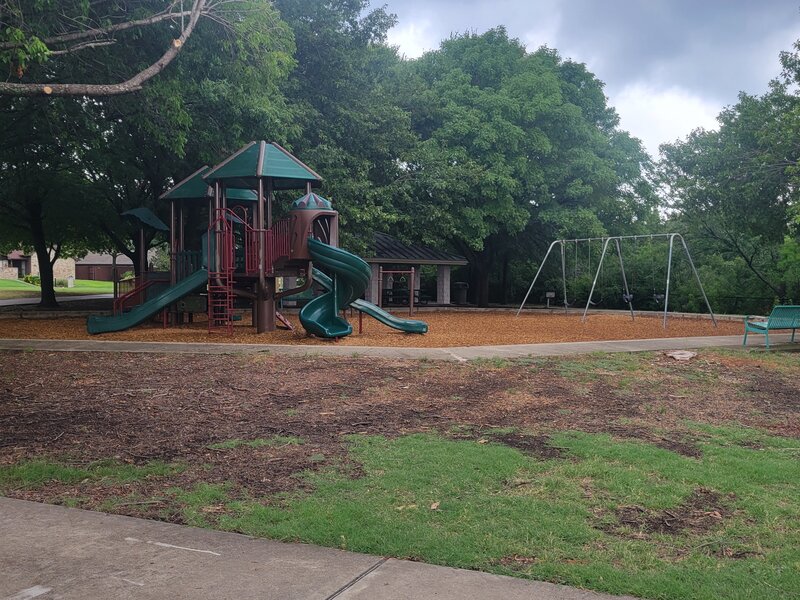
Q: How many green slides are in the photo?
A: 3